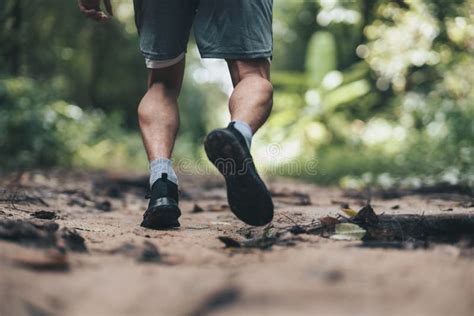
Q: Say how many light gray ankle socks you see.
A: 2